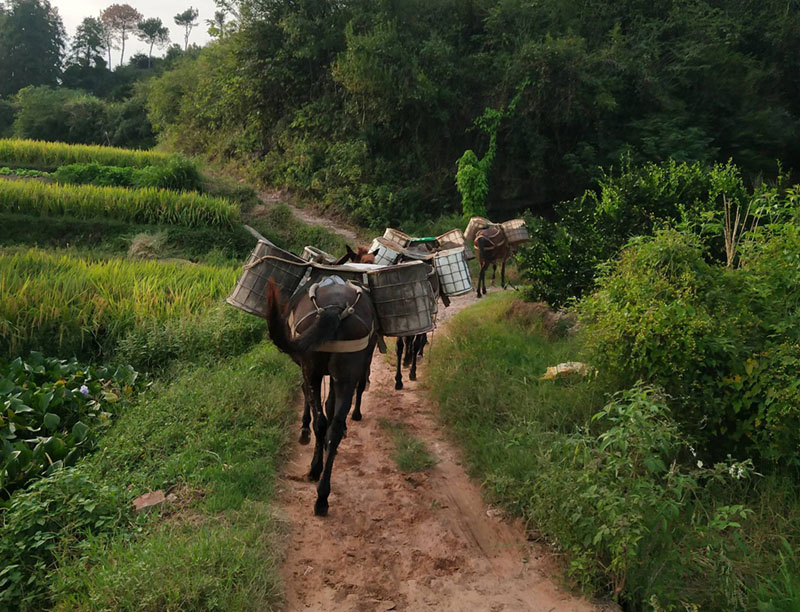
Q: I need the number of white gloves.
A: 0